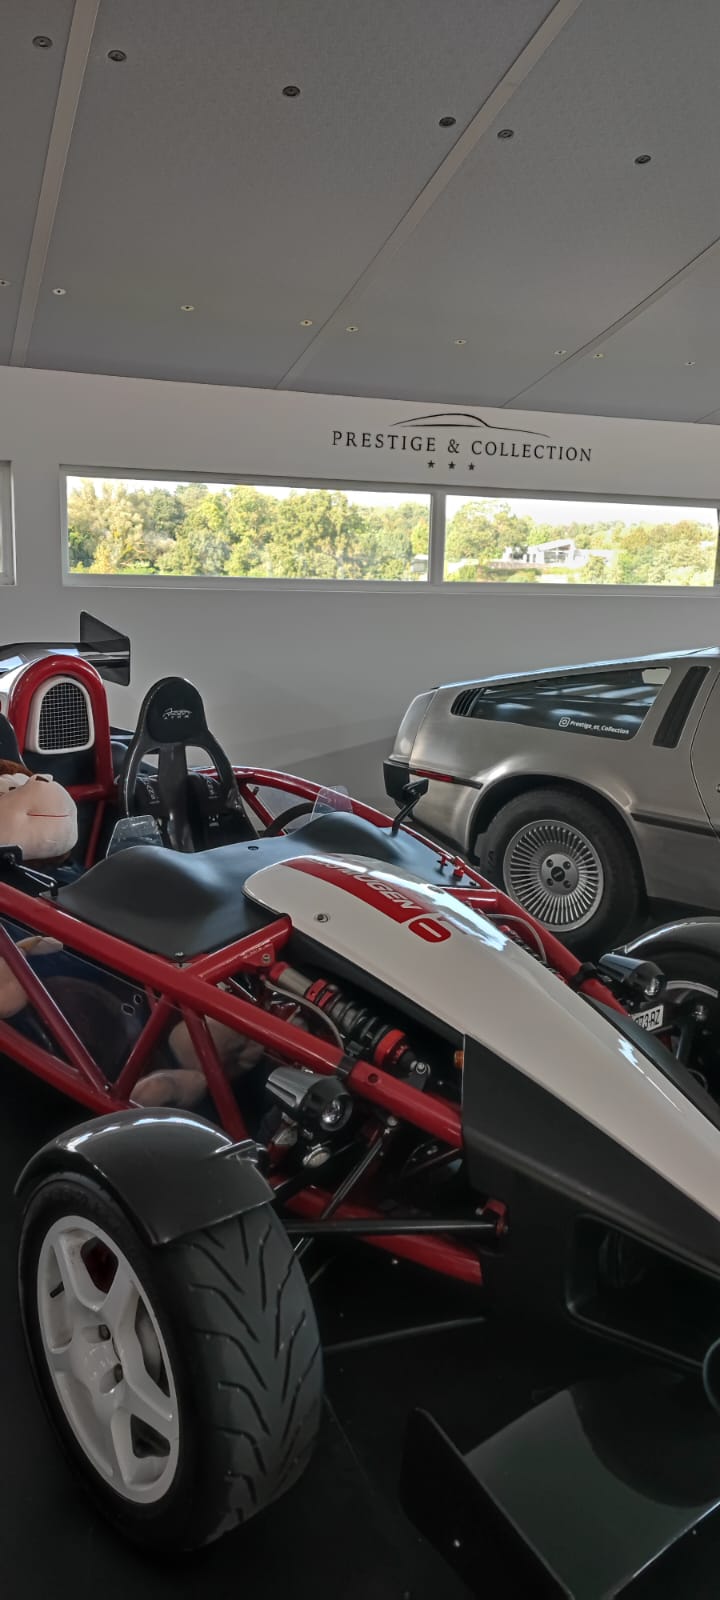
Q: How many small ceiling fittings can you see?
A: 15